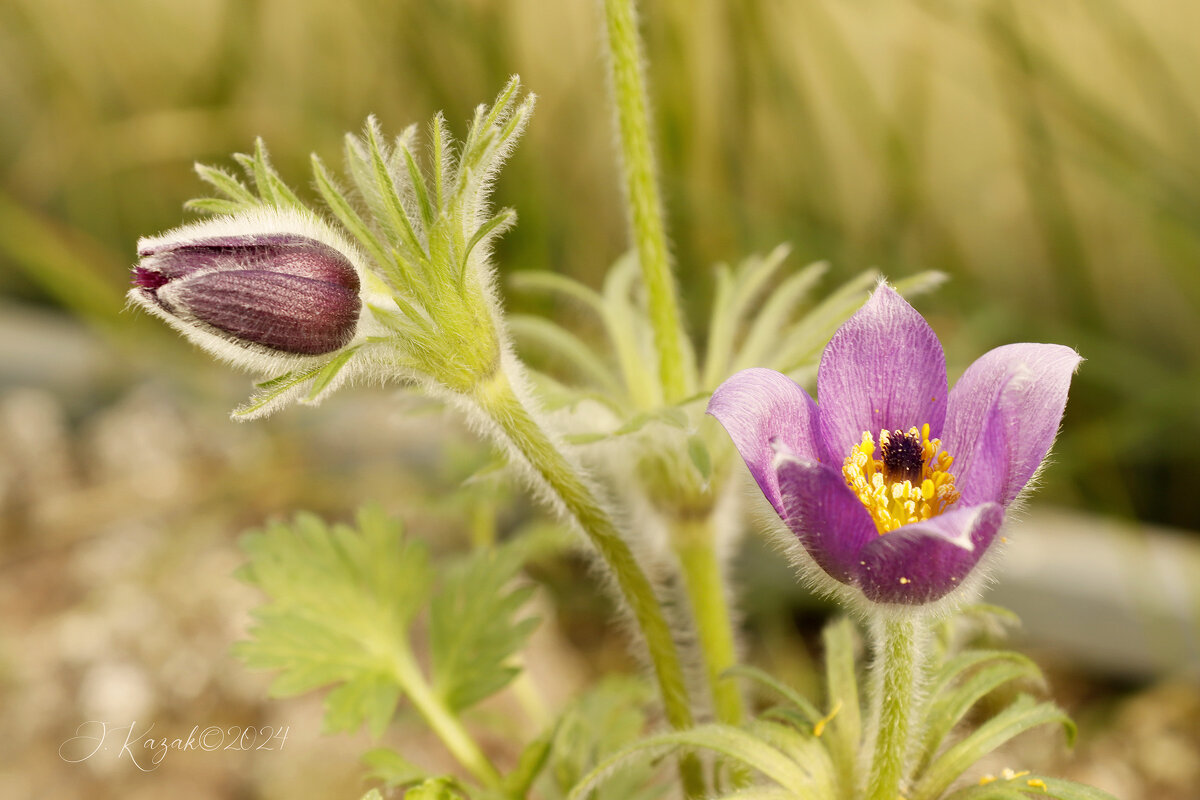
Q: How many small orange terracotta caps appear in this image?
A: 0